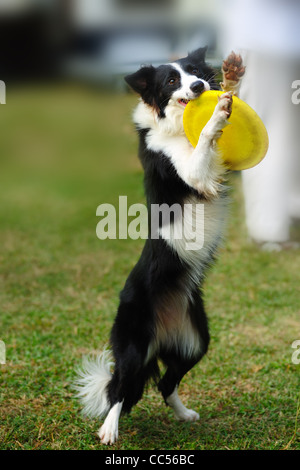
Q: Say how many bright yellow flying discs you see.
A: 1